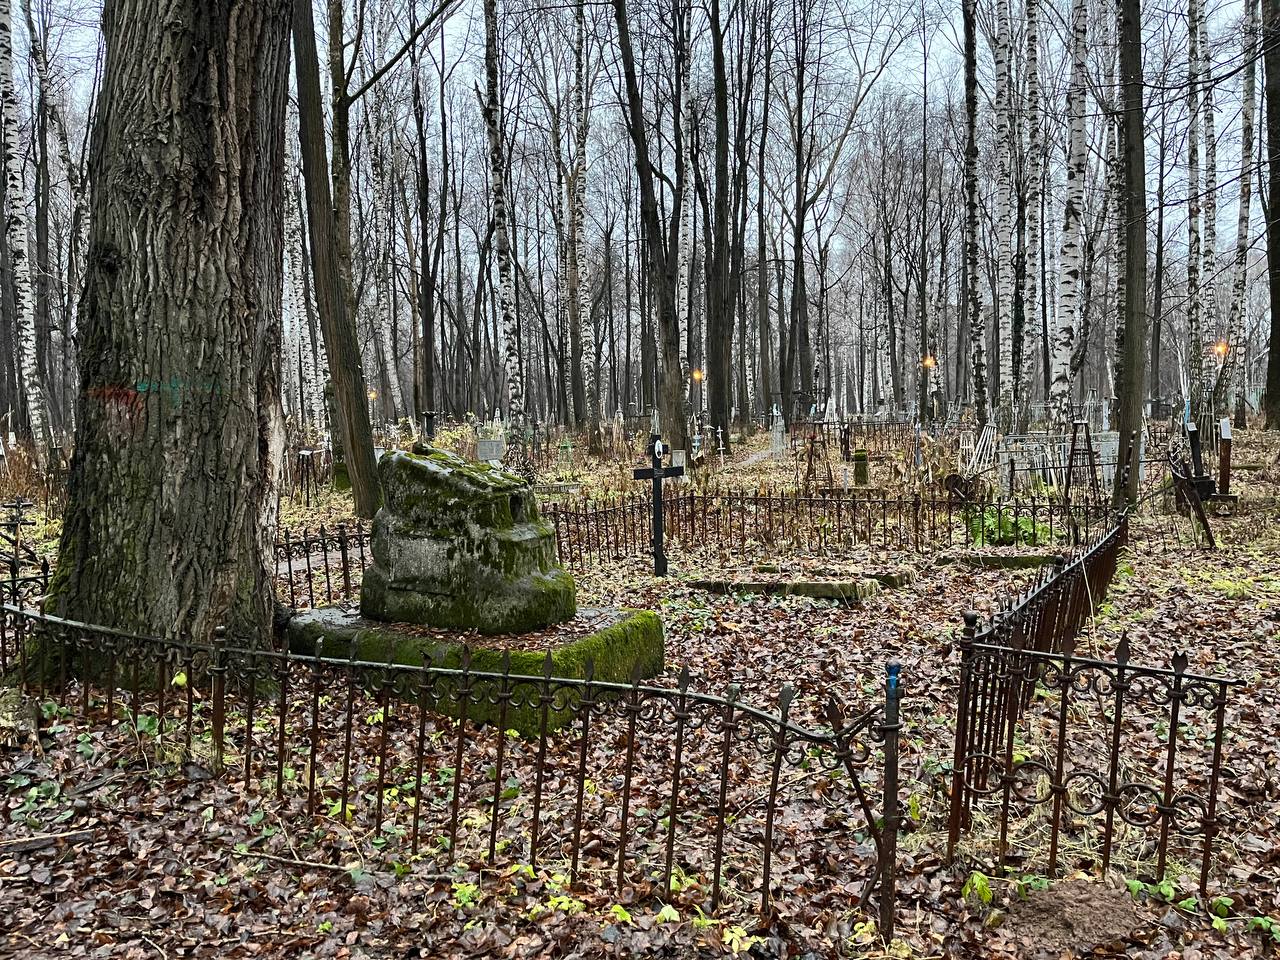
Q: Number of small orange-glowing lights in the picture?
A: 4